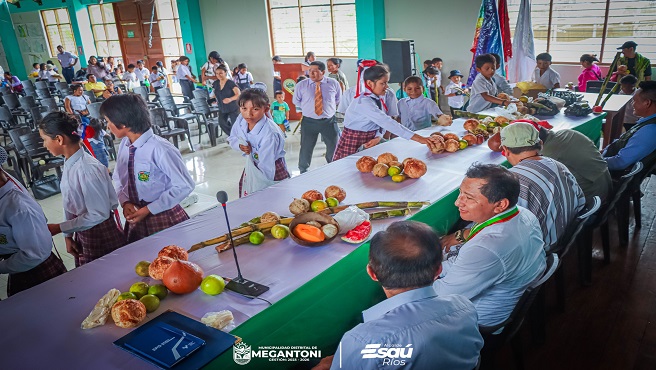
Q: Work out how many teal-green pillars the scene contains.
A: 4